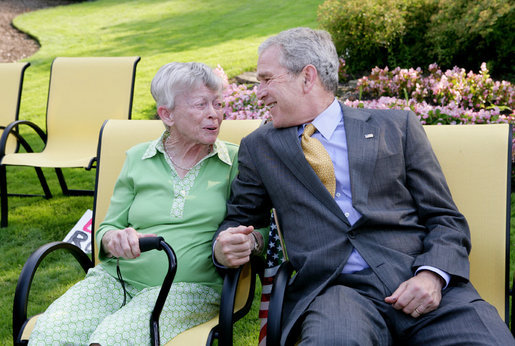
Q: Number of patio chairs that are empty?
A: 2